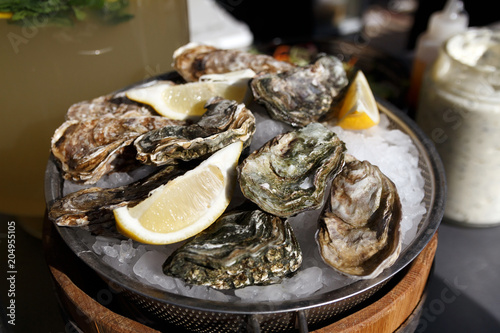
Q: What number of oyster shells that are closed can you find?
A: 9